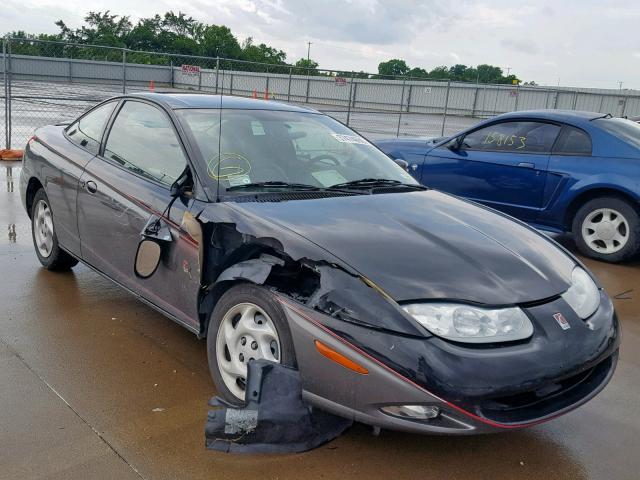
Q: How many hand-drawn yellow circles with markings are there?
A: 1